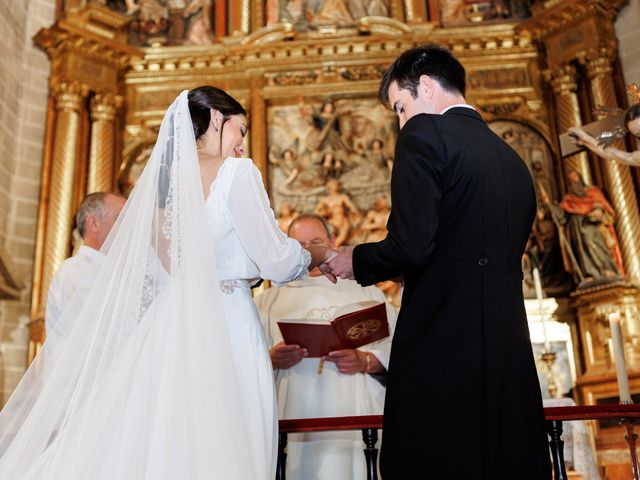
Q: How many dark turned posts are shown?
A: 3